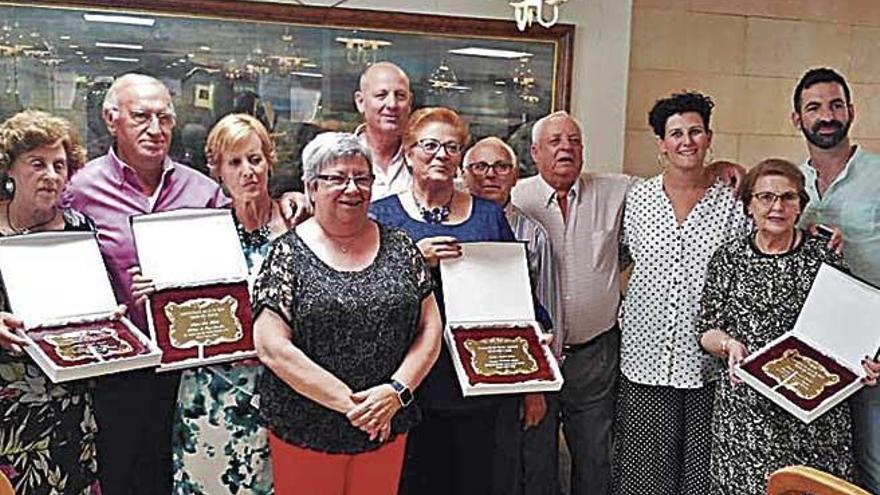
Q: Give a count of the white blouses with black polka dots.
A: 1